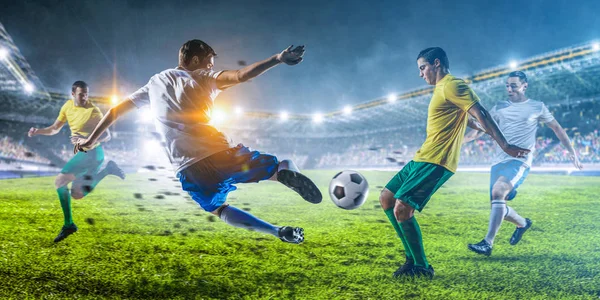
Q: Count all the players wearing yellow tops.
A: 2